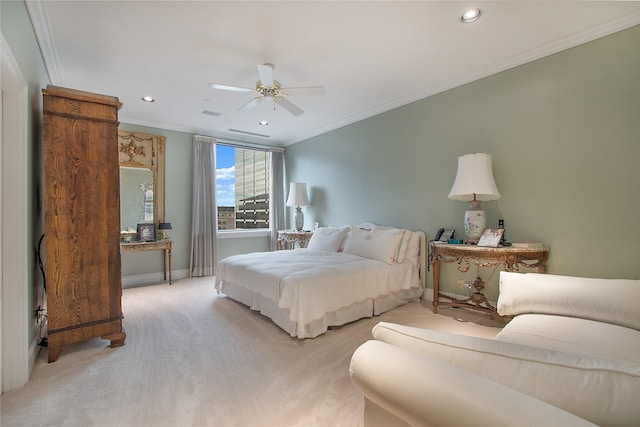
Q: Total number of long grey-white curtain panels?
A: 2